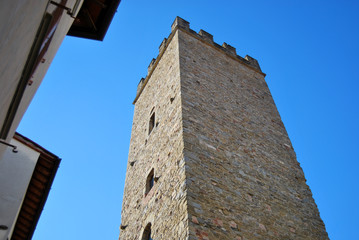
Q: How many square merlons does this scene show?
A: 7